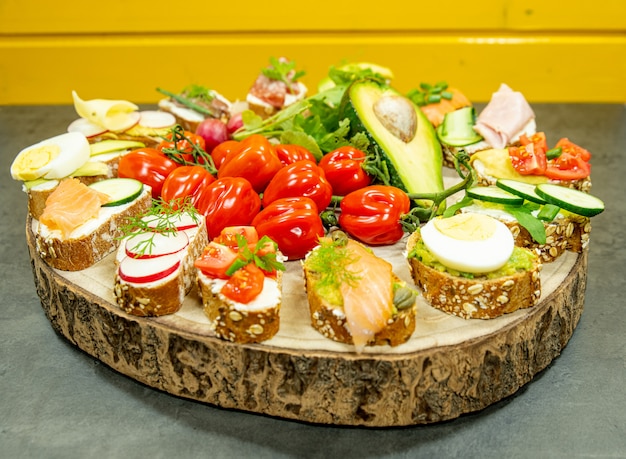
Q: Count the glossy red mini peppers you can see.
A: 11